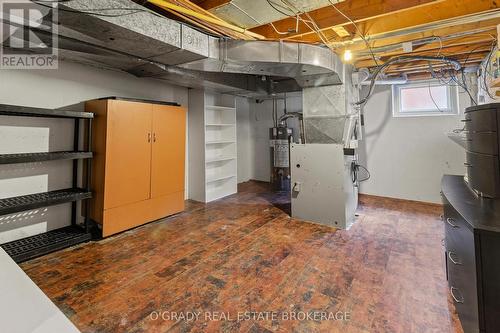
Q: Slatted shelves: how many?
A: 4